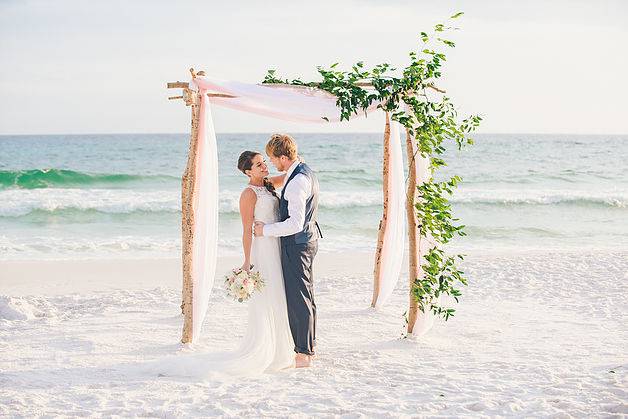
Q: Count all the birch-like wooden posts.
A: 3